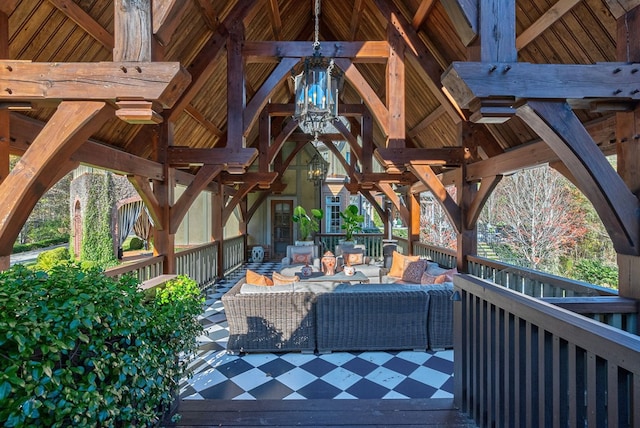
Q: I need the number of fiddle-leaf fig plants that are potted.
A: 2